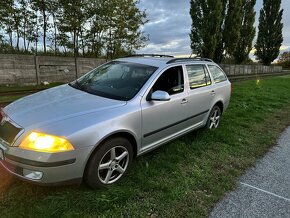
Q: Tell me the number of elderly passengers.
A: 0